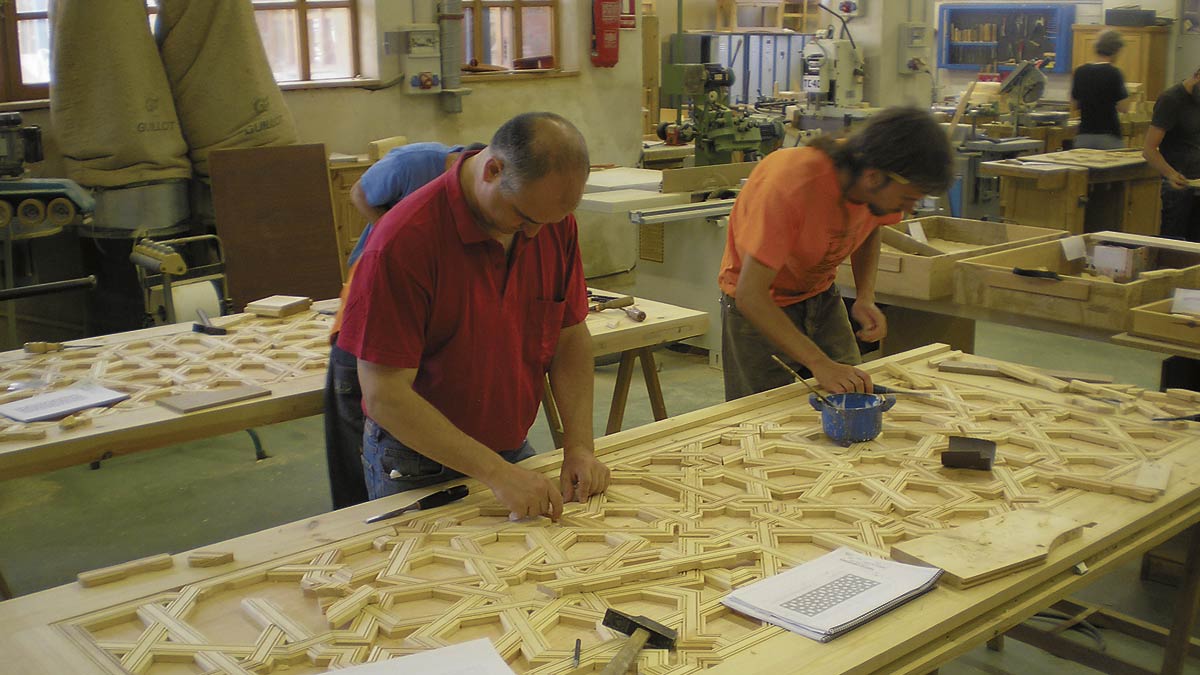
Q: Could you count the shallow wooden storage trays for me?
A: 3